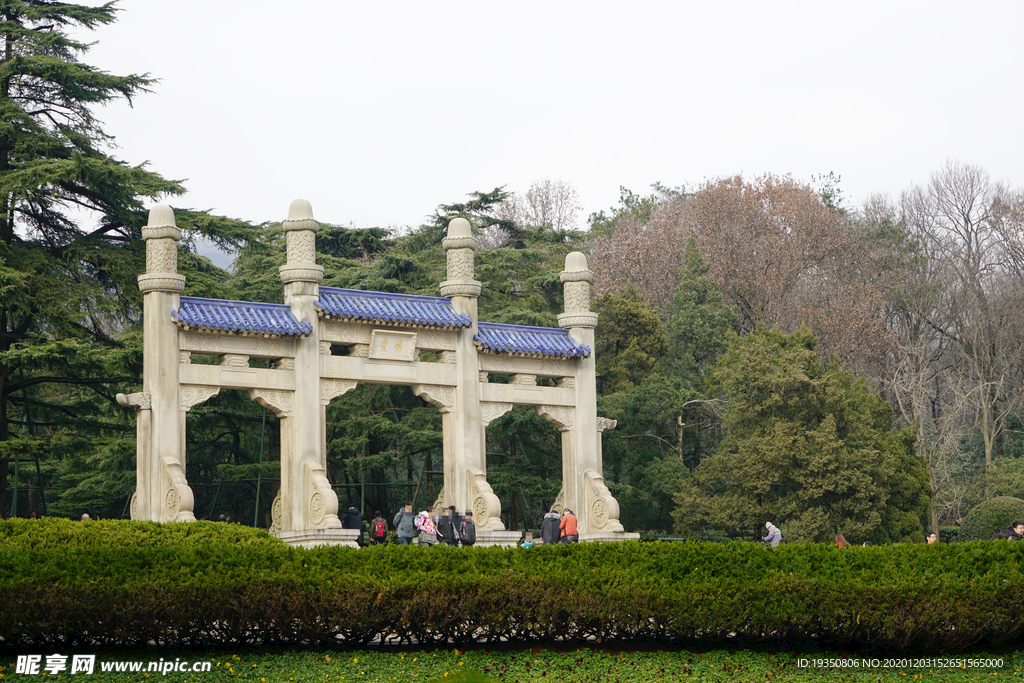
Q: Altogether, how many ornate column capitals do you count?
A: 4